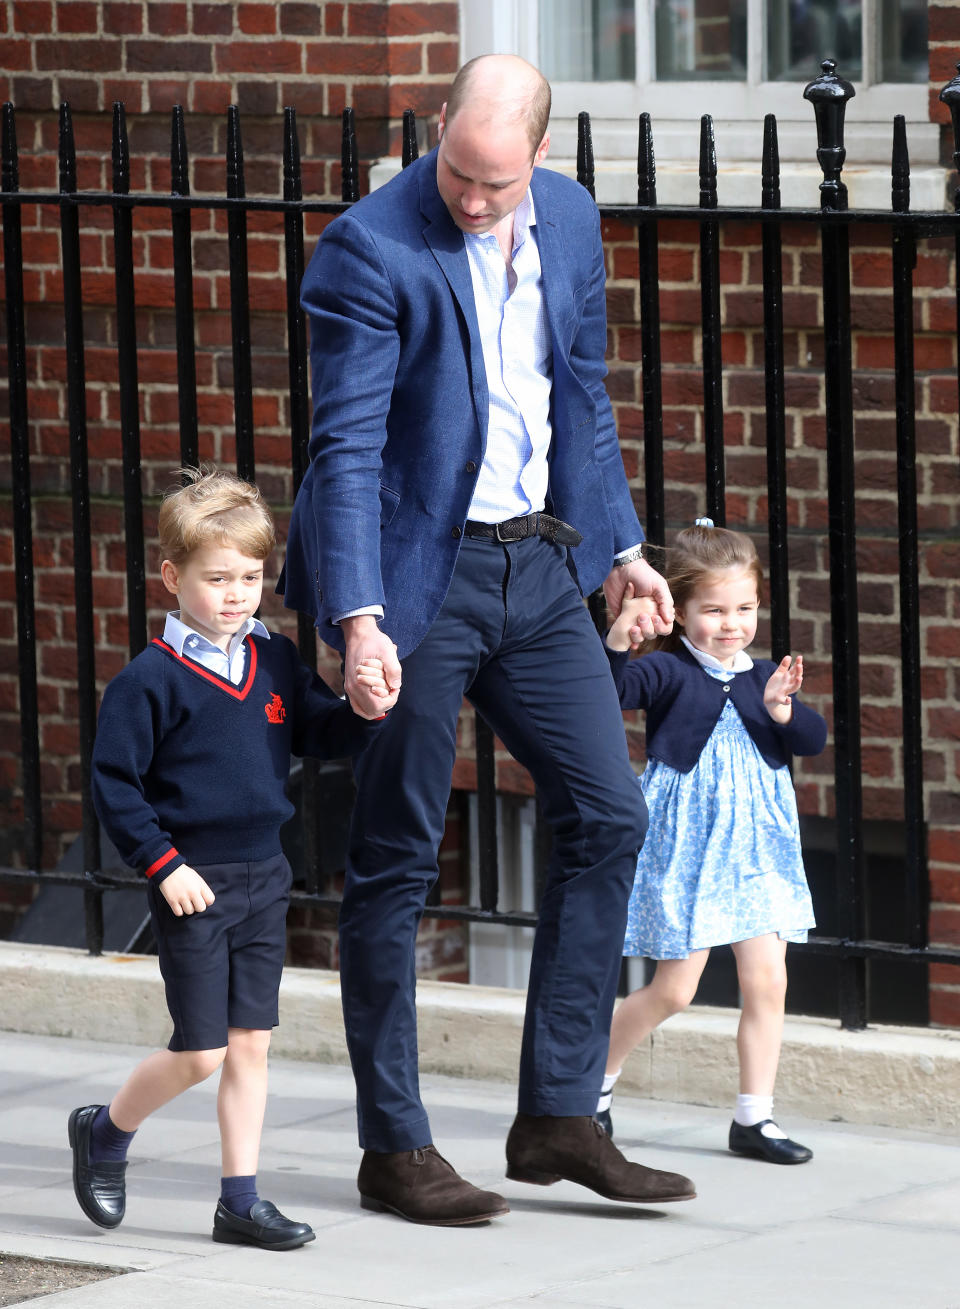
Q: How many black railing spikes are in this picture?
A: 13